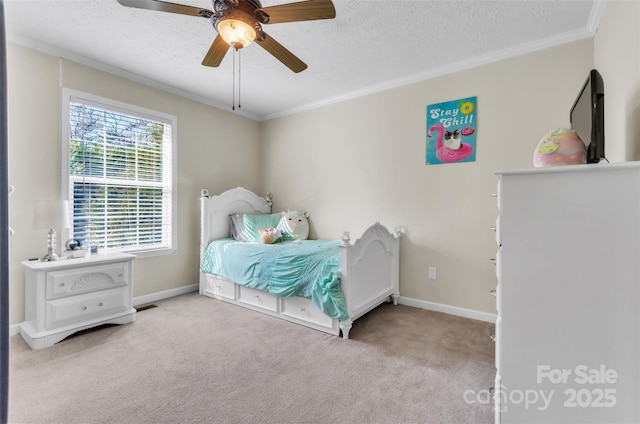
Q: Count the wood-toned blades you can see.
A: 4